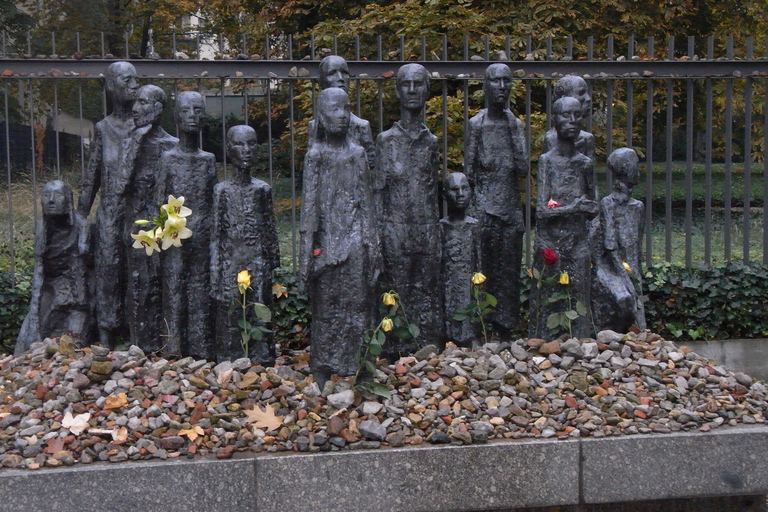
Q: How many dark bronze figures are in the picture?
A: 13